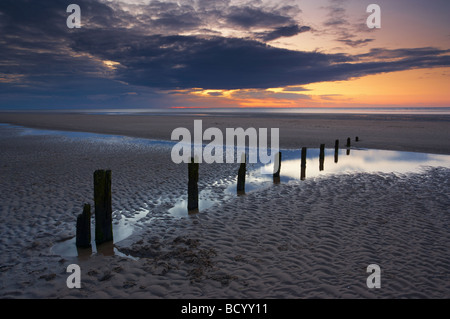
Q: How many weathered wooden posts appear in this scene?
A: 10